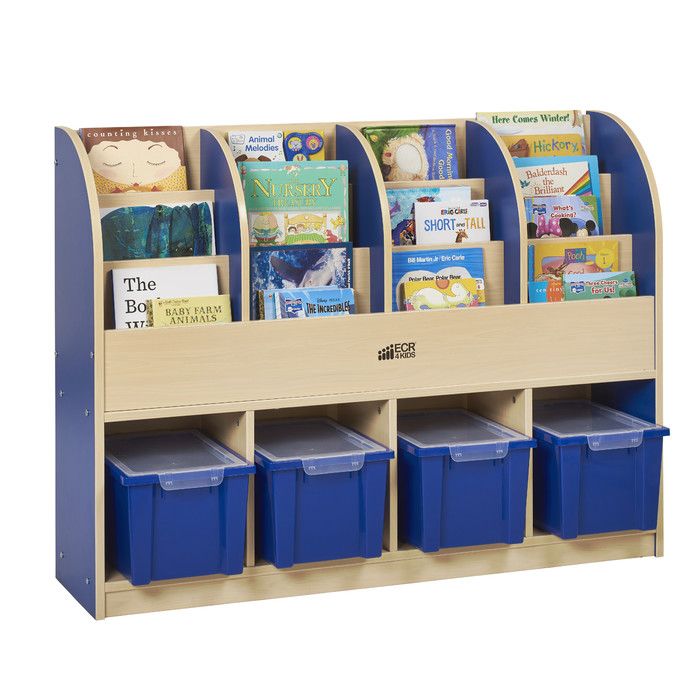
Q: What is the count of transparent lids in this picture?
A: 4